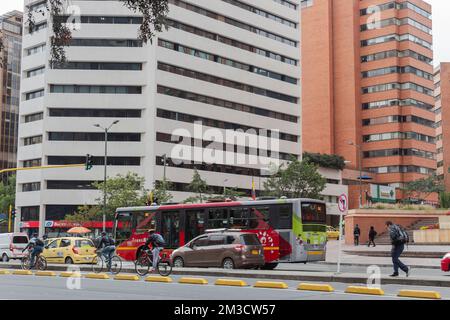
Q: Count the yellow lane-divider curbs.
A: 13